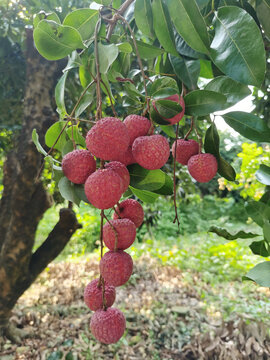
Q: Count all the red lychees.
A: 15